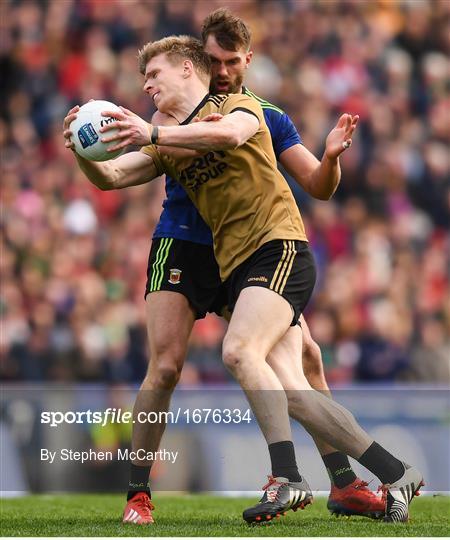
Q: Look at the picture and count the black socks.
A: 4